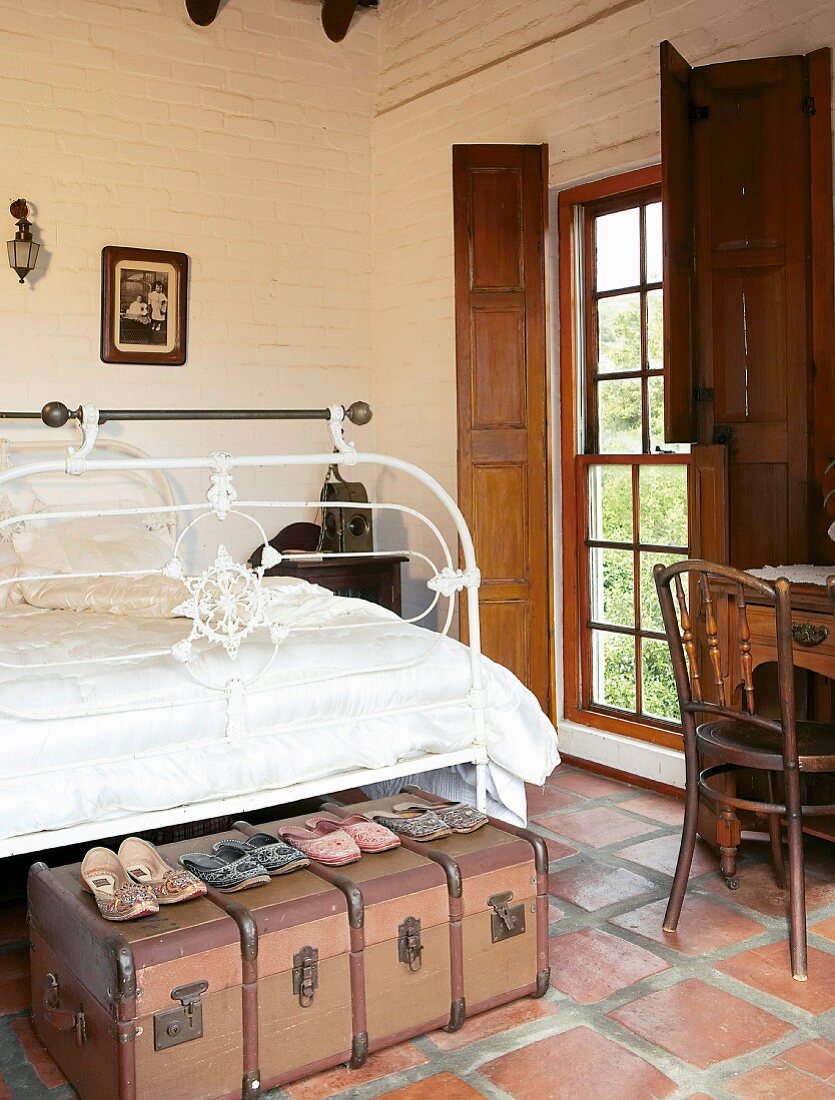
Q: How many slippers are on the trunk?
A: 8